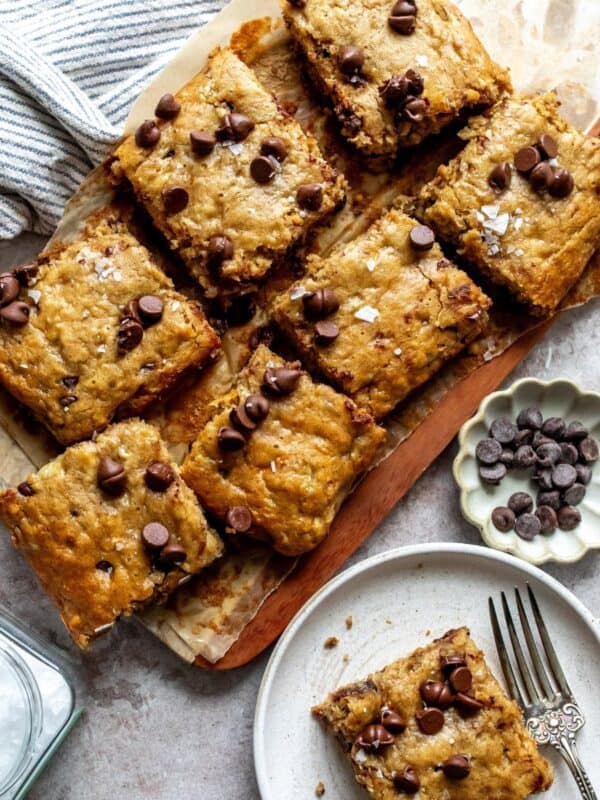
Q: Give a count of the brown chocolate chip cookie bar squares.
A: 8